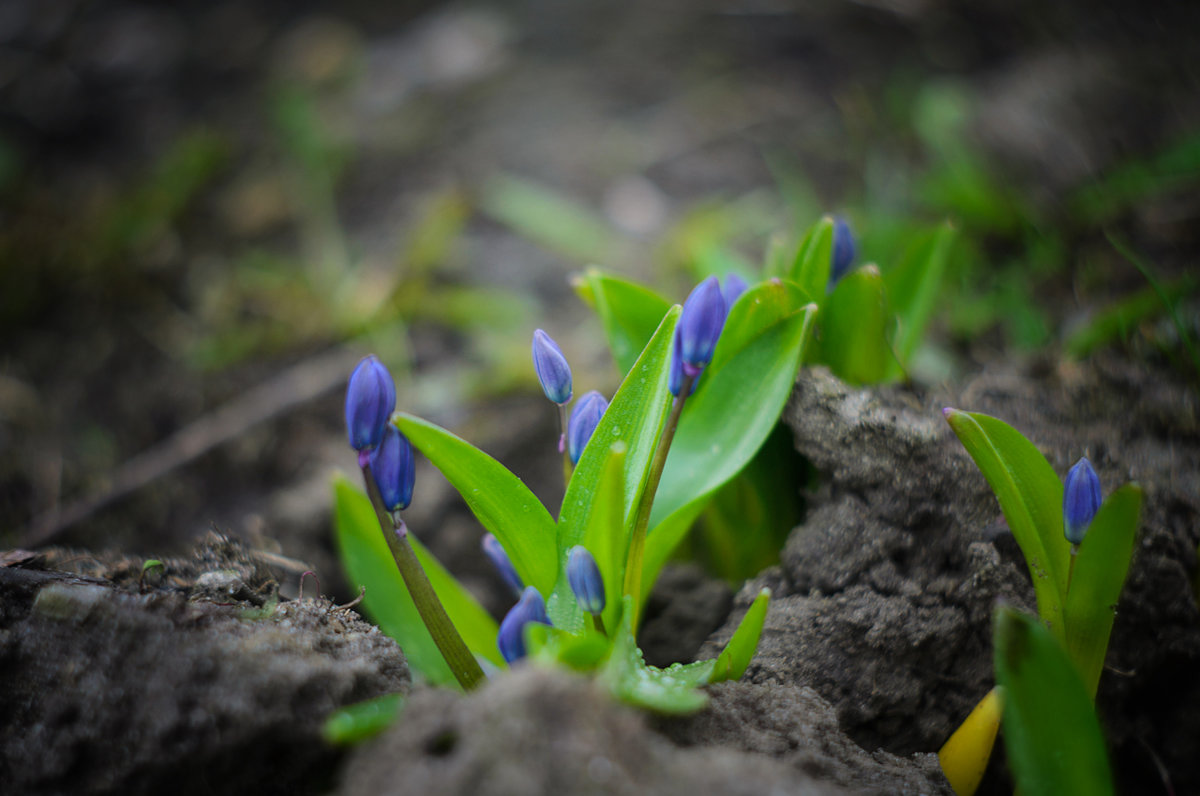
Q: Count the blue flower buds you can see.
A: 12